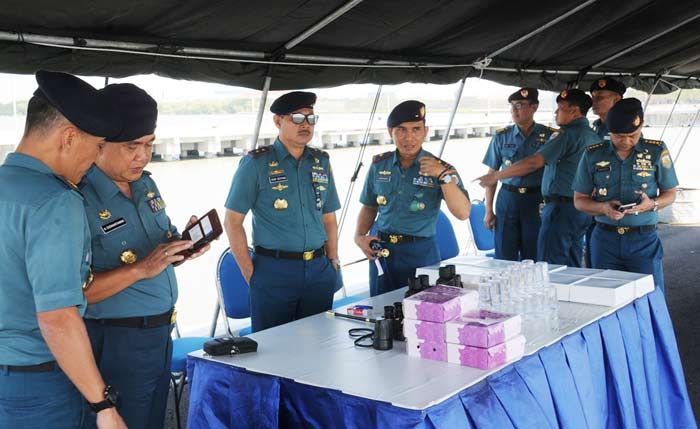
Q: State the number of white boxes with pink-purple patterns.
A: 5